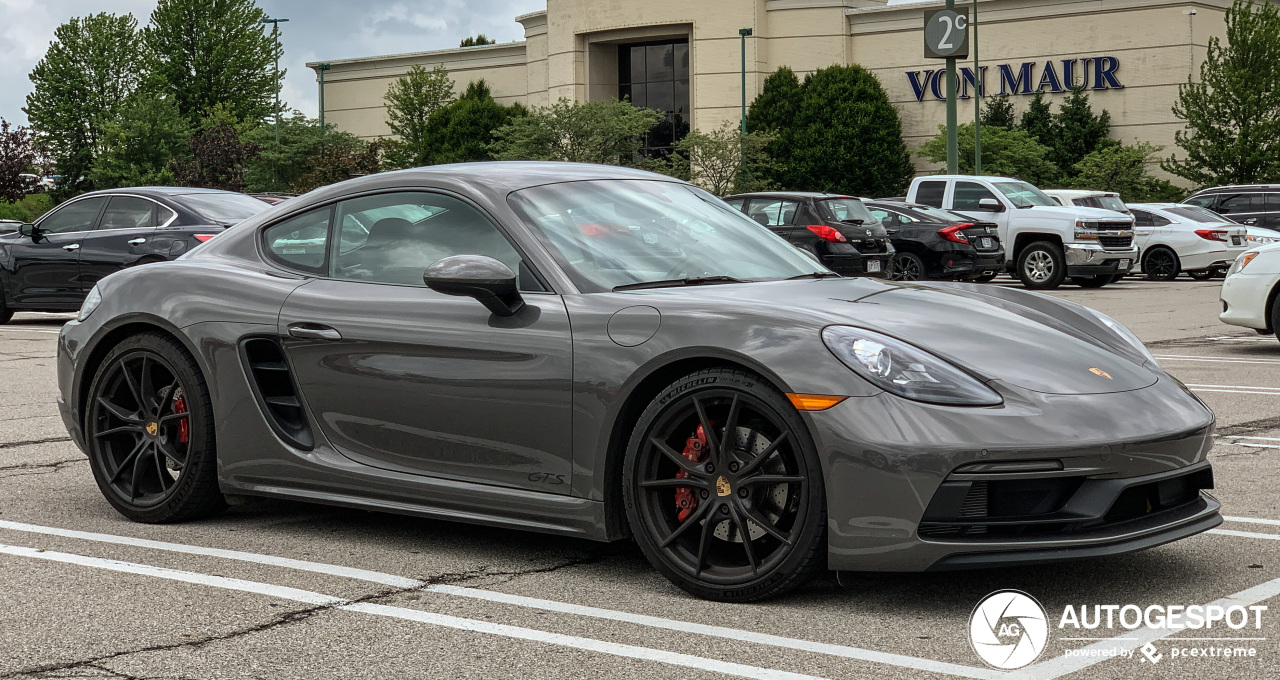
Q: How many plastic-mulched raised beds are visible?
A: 0